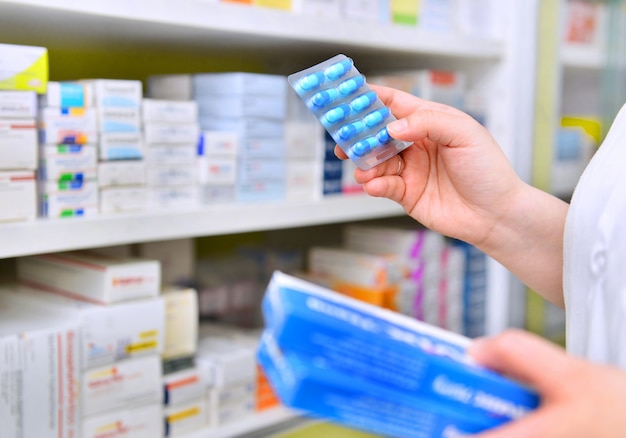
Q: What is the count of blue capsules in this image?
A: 10